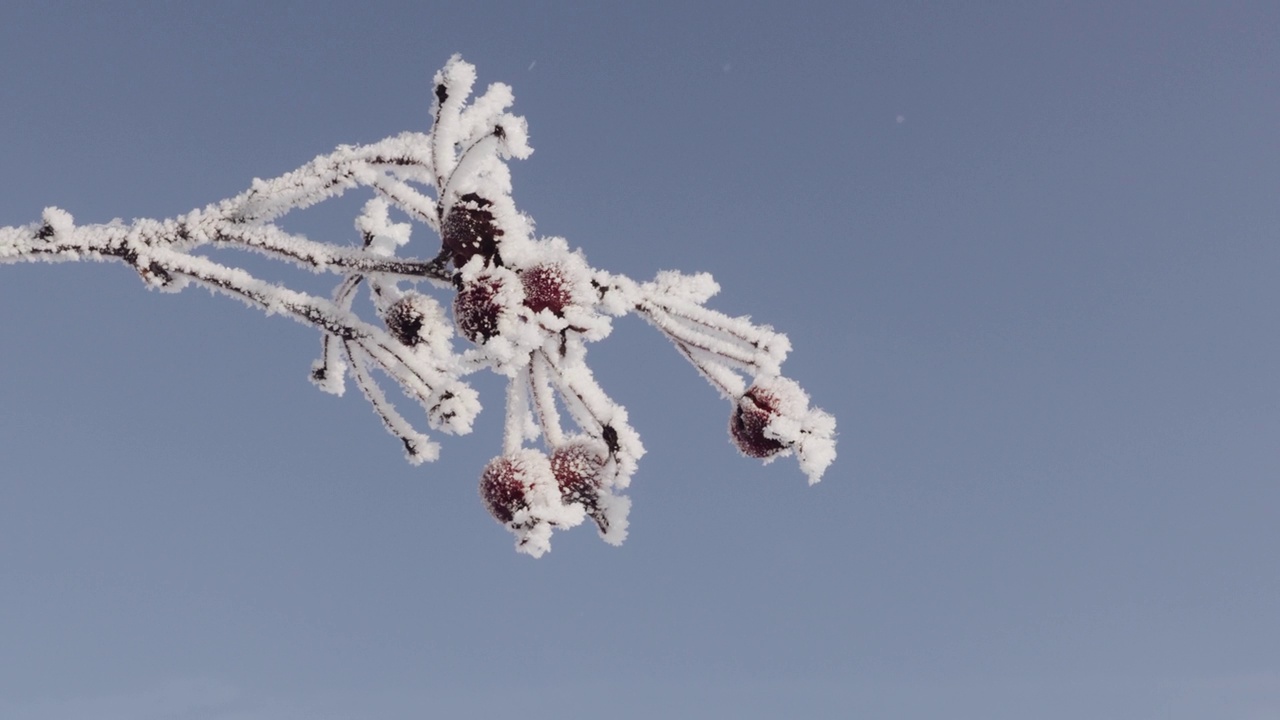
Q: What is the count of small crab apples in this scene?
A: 7